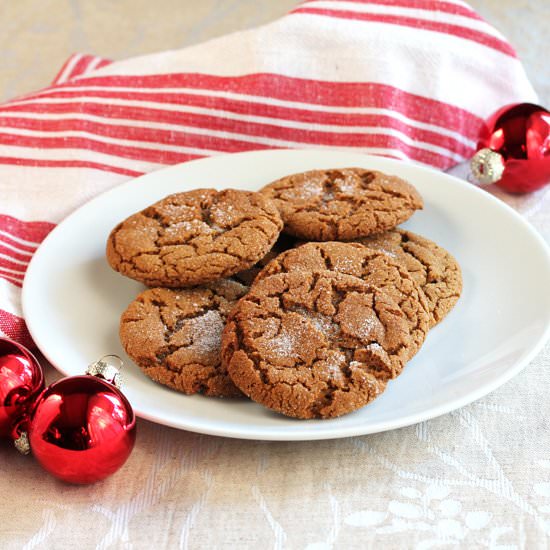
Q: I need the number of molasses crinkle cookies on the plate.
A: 6